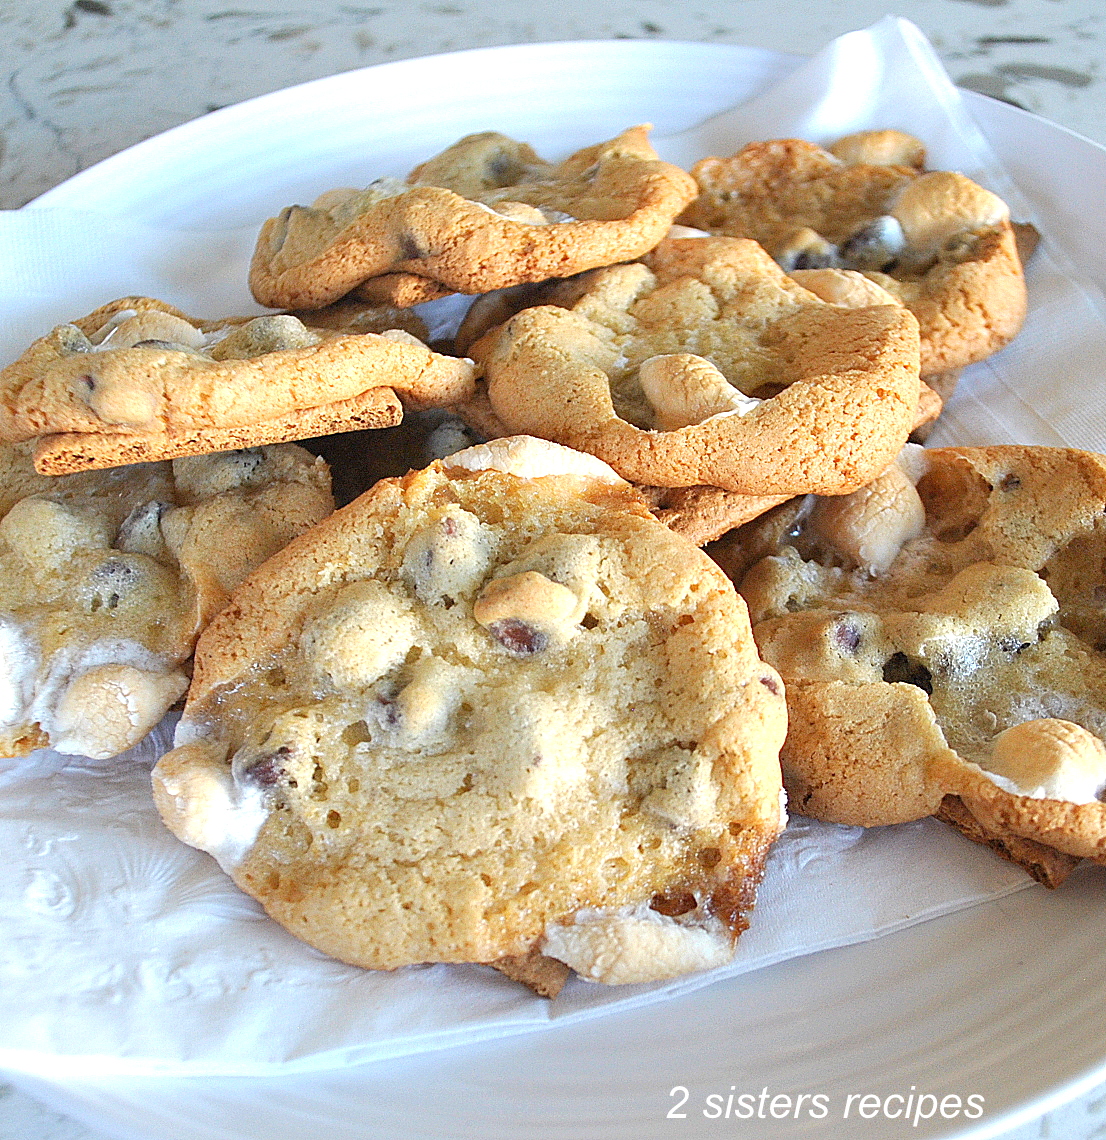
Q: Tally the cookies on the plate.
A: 7